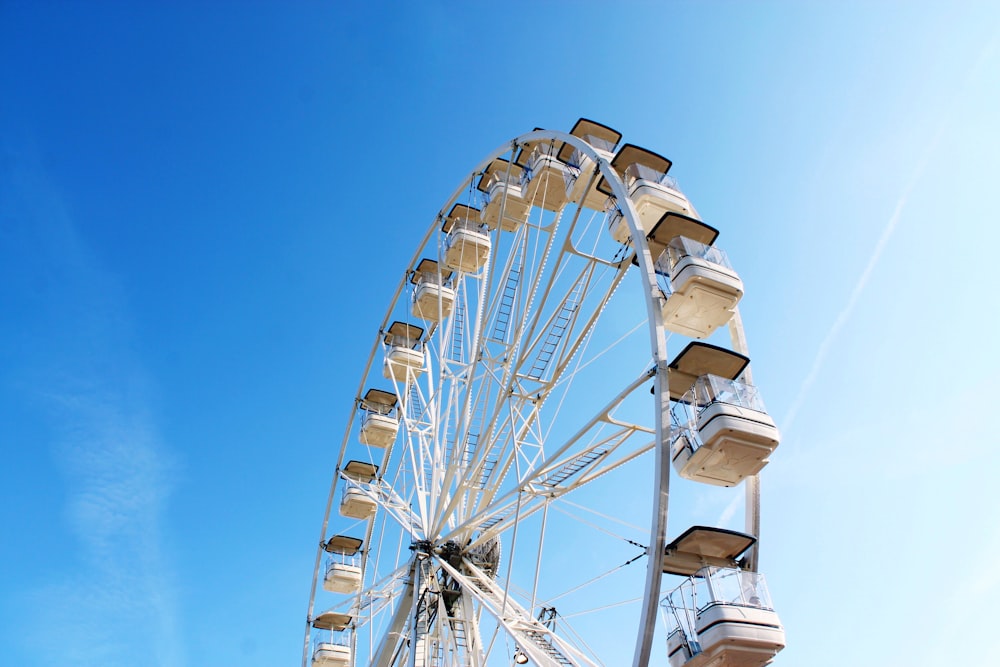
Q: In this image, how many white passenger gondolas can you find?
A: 14